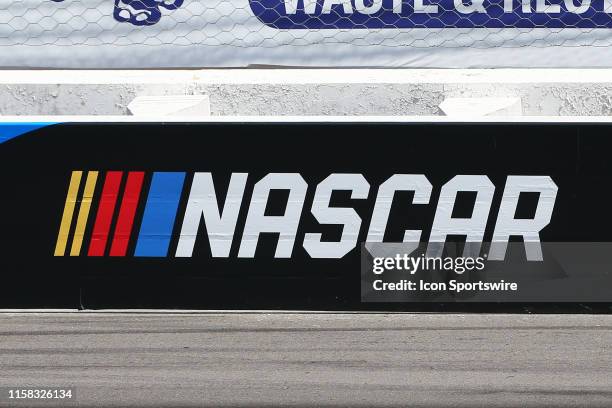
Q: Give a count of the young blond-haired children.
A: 0